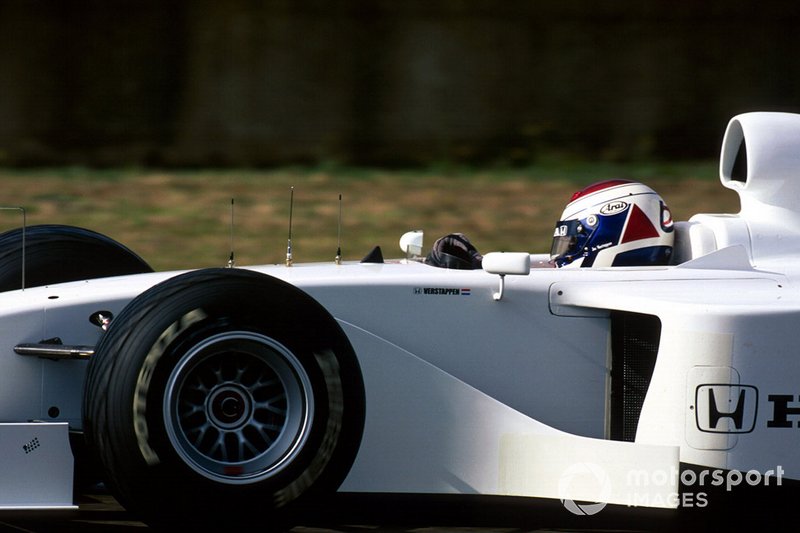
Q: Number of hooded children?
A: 0